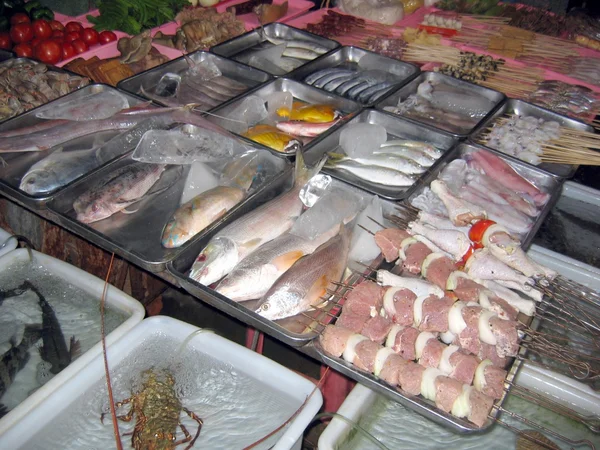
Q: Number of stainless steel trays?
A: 13